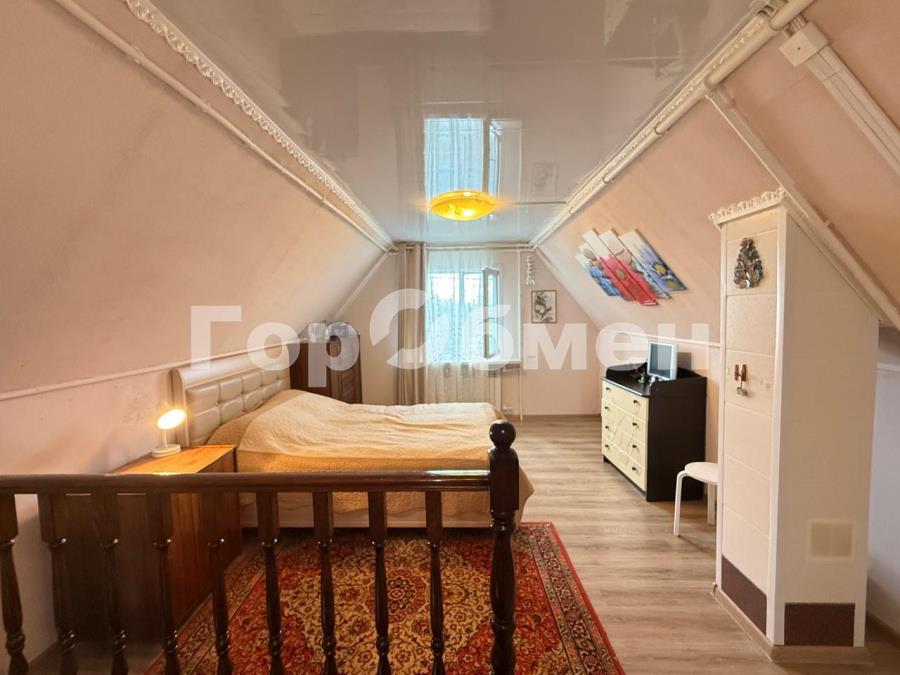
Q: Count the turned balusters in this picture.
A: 9